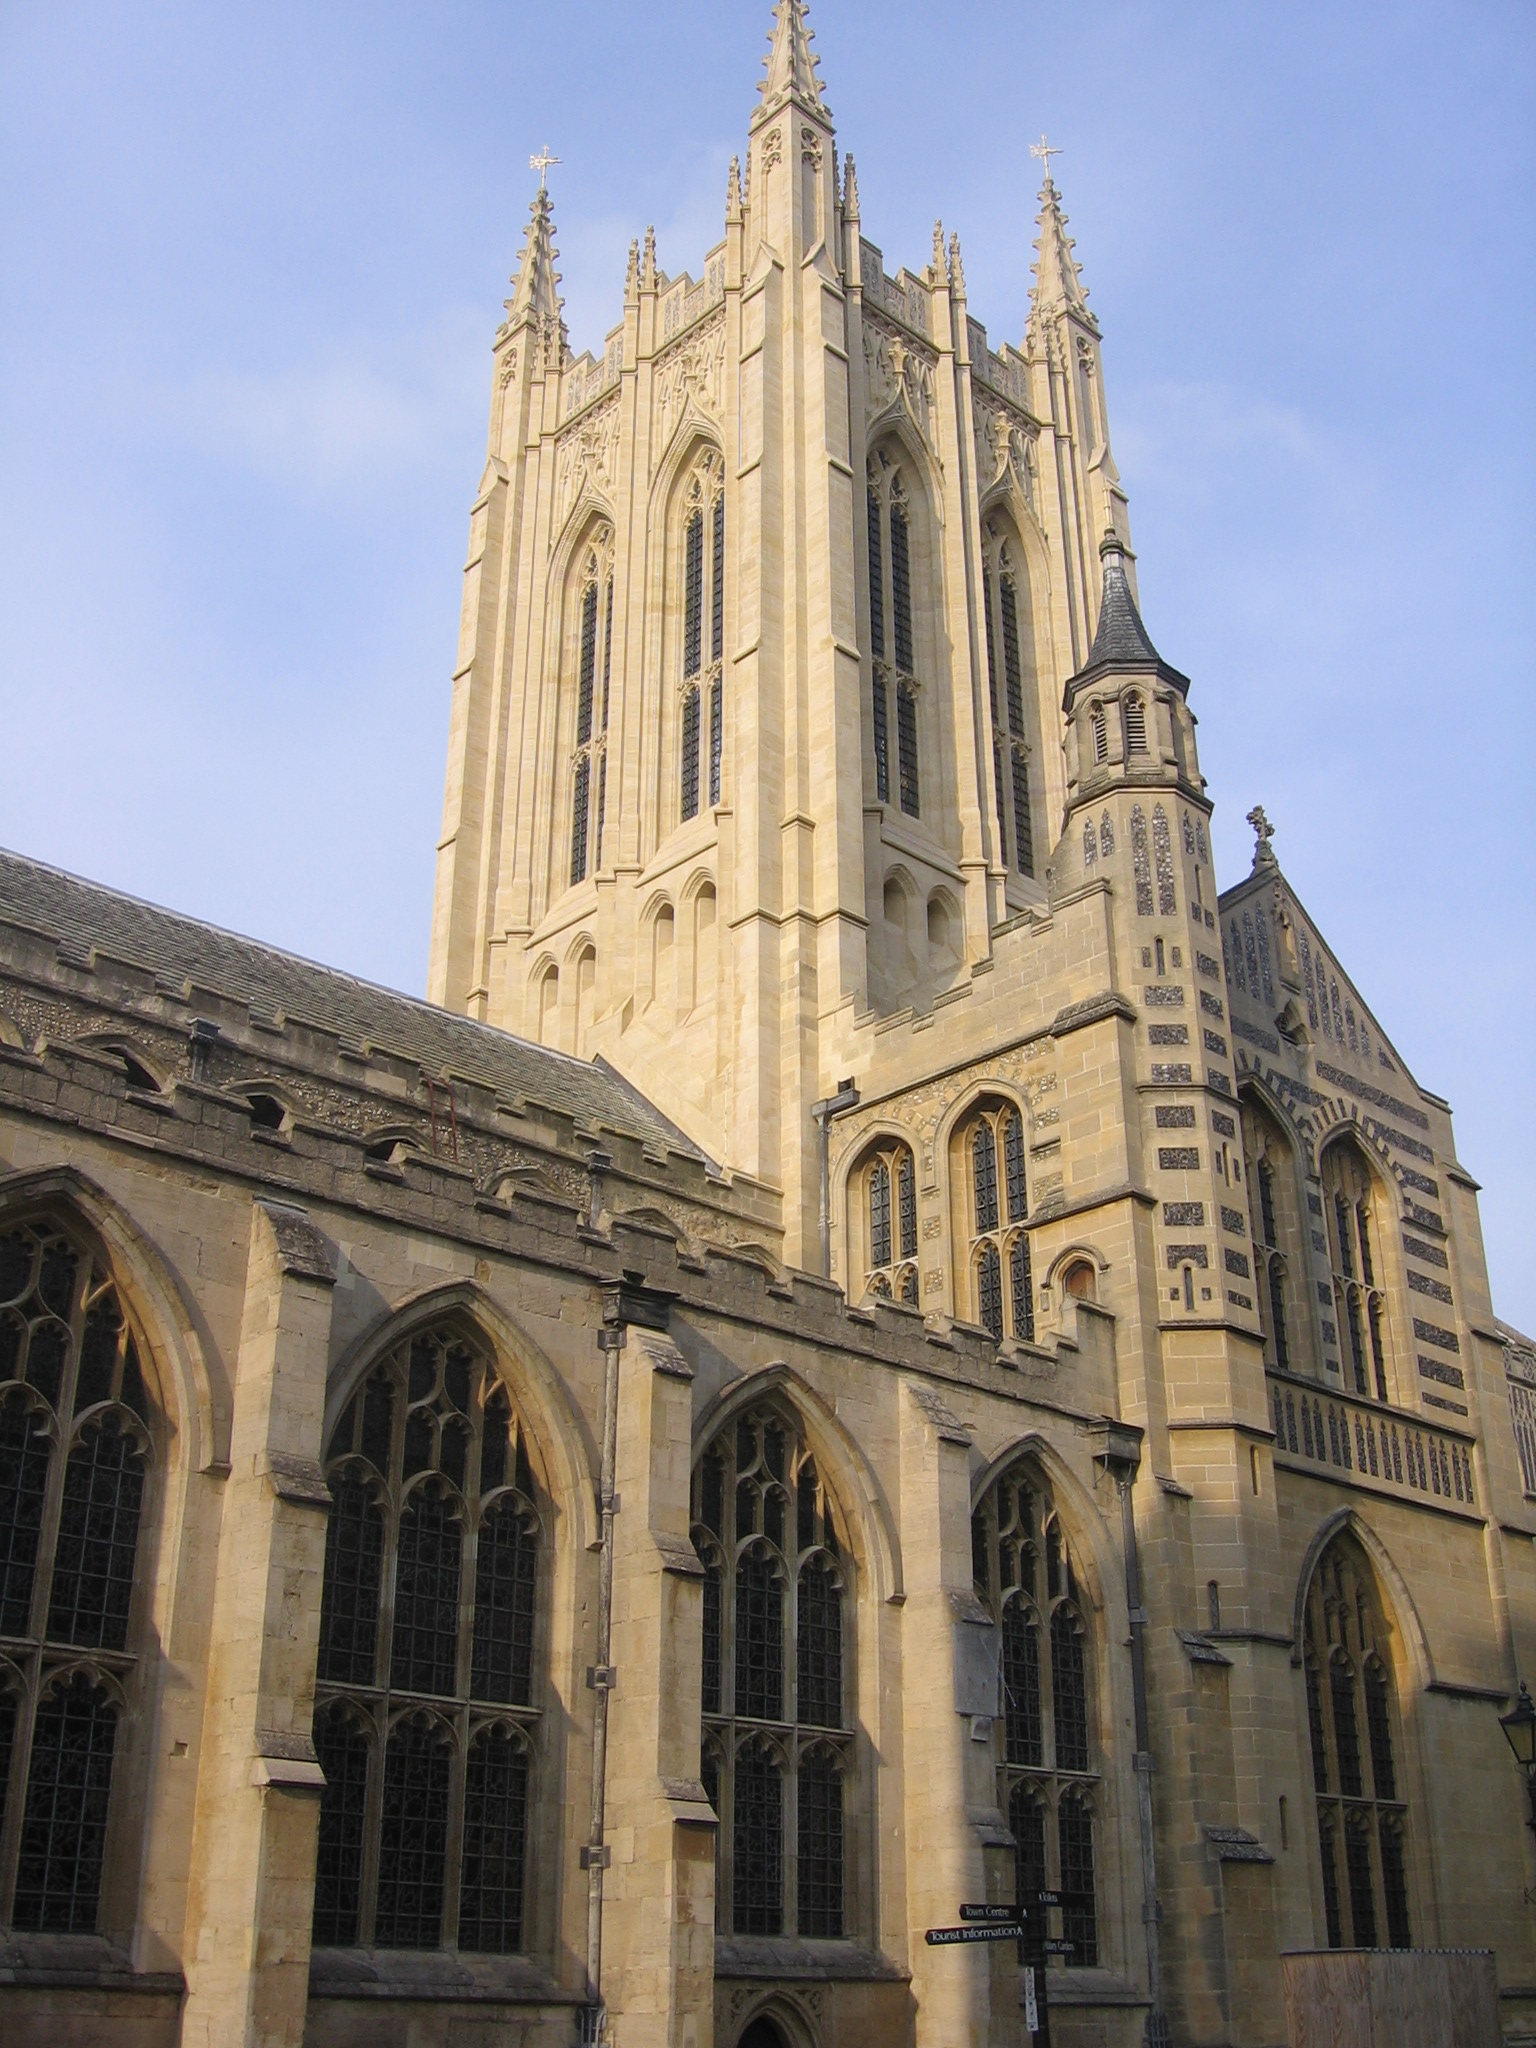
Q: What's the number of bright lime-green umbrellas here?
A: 0